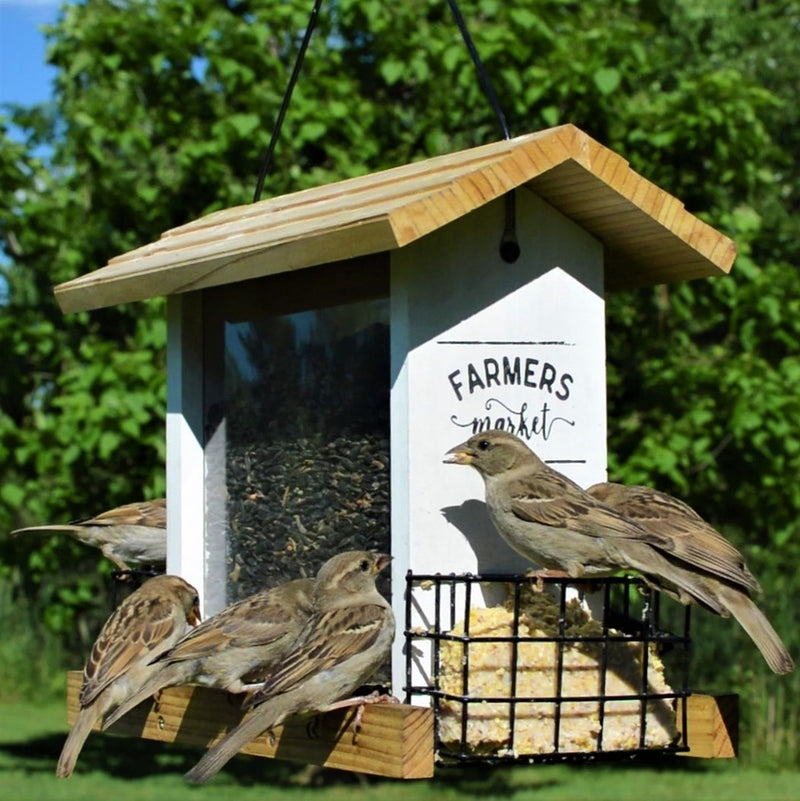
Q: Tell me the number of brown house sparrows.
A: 6